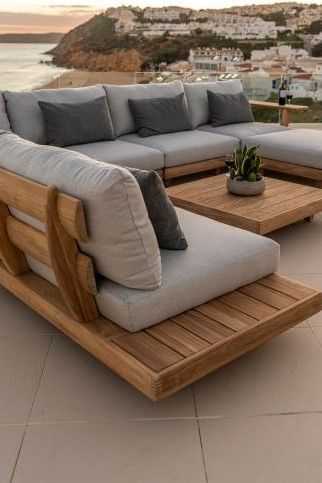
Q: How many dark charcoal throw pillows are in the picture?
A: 4